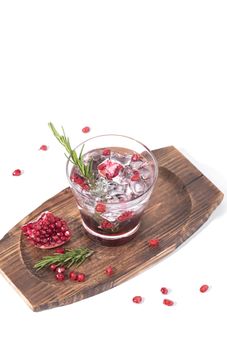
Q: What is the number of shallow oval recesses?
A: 1